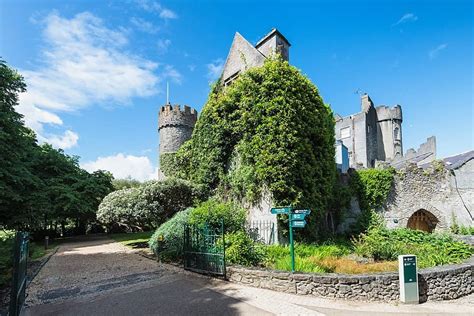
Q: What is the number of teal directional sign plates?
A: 4